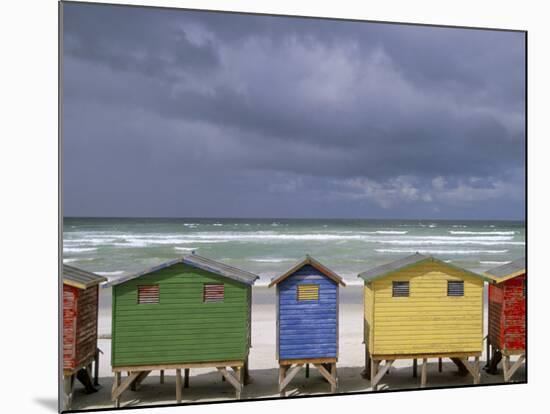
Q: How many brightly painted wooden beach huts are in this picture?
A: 5